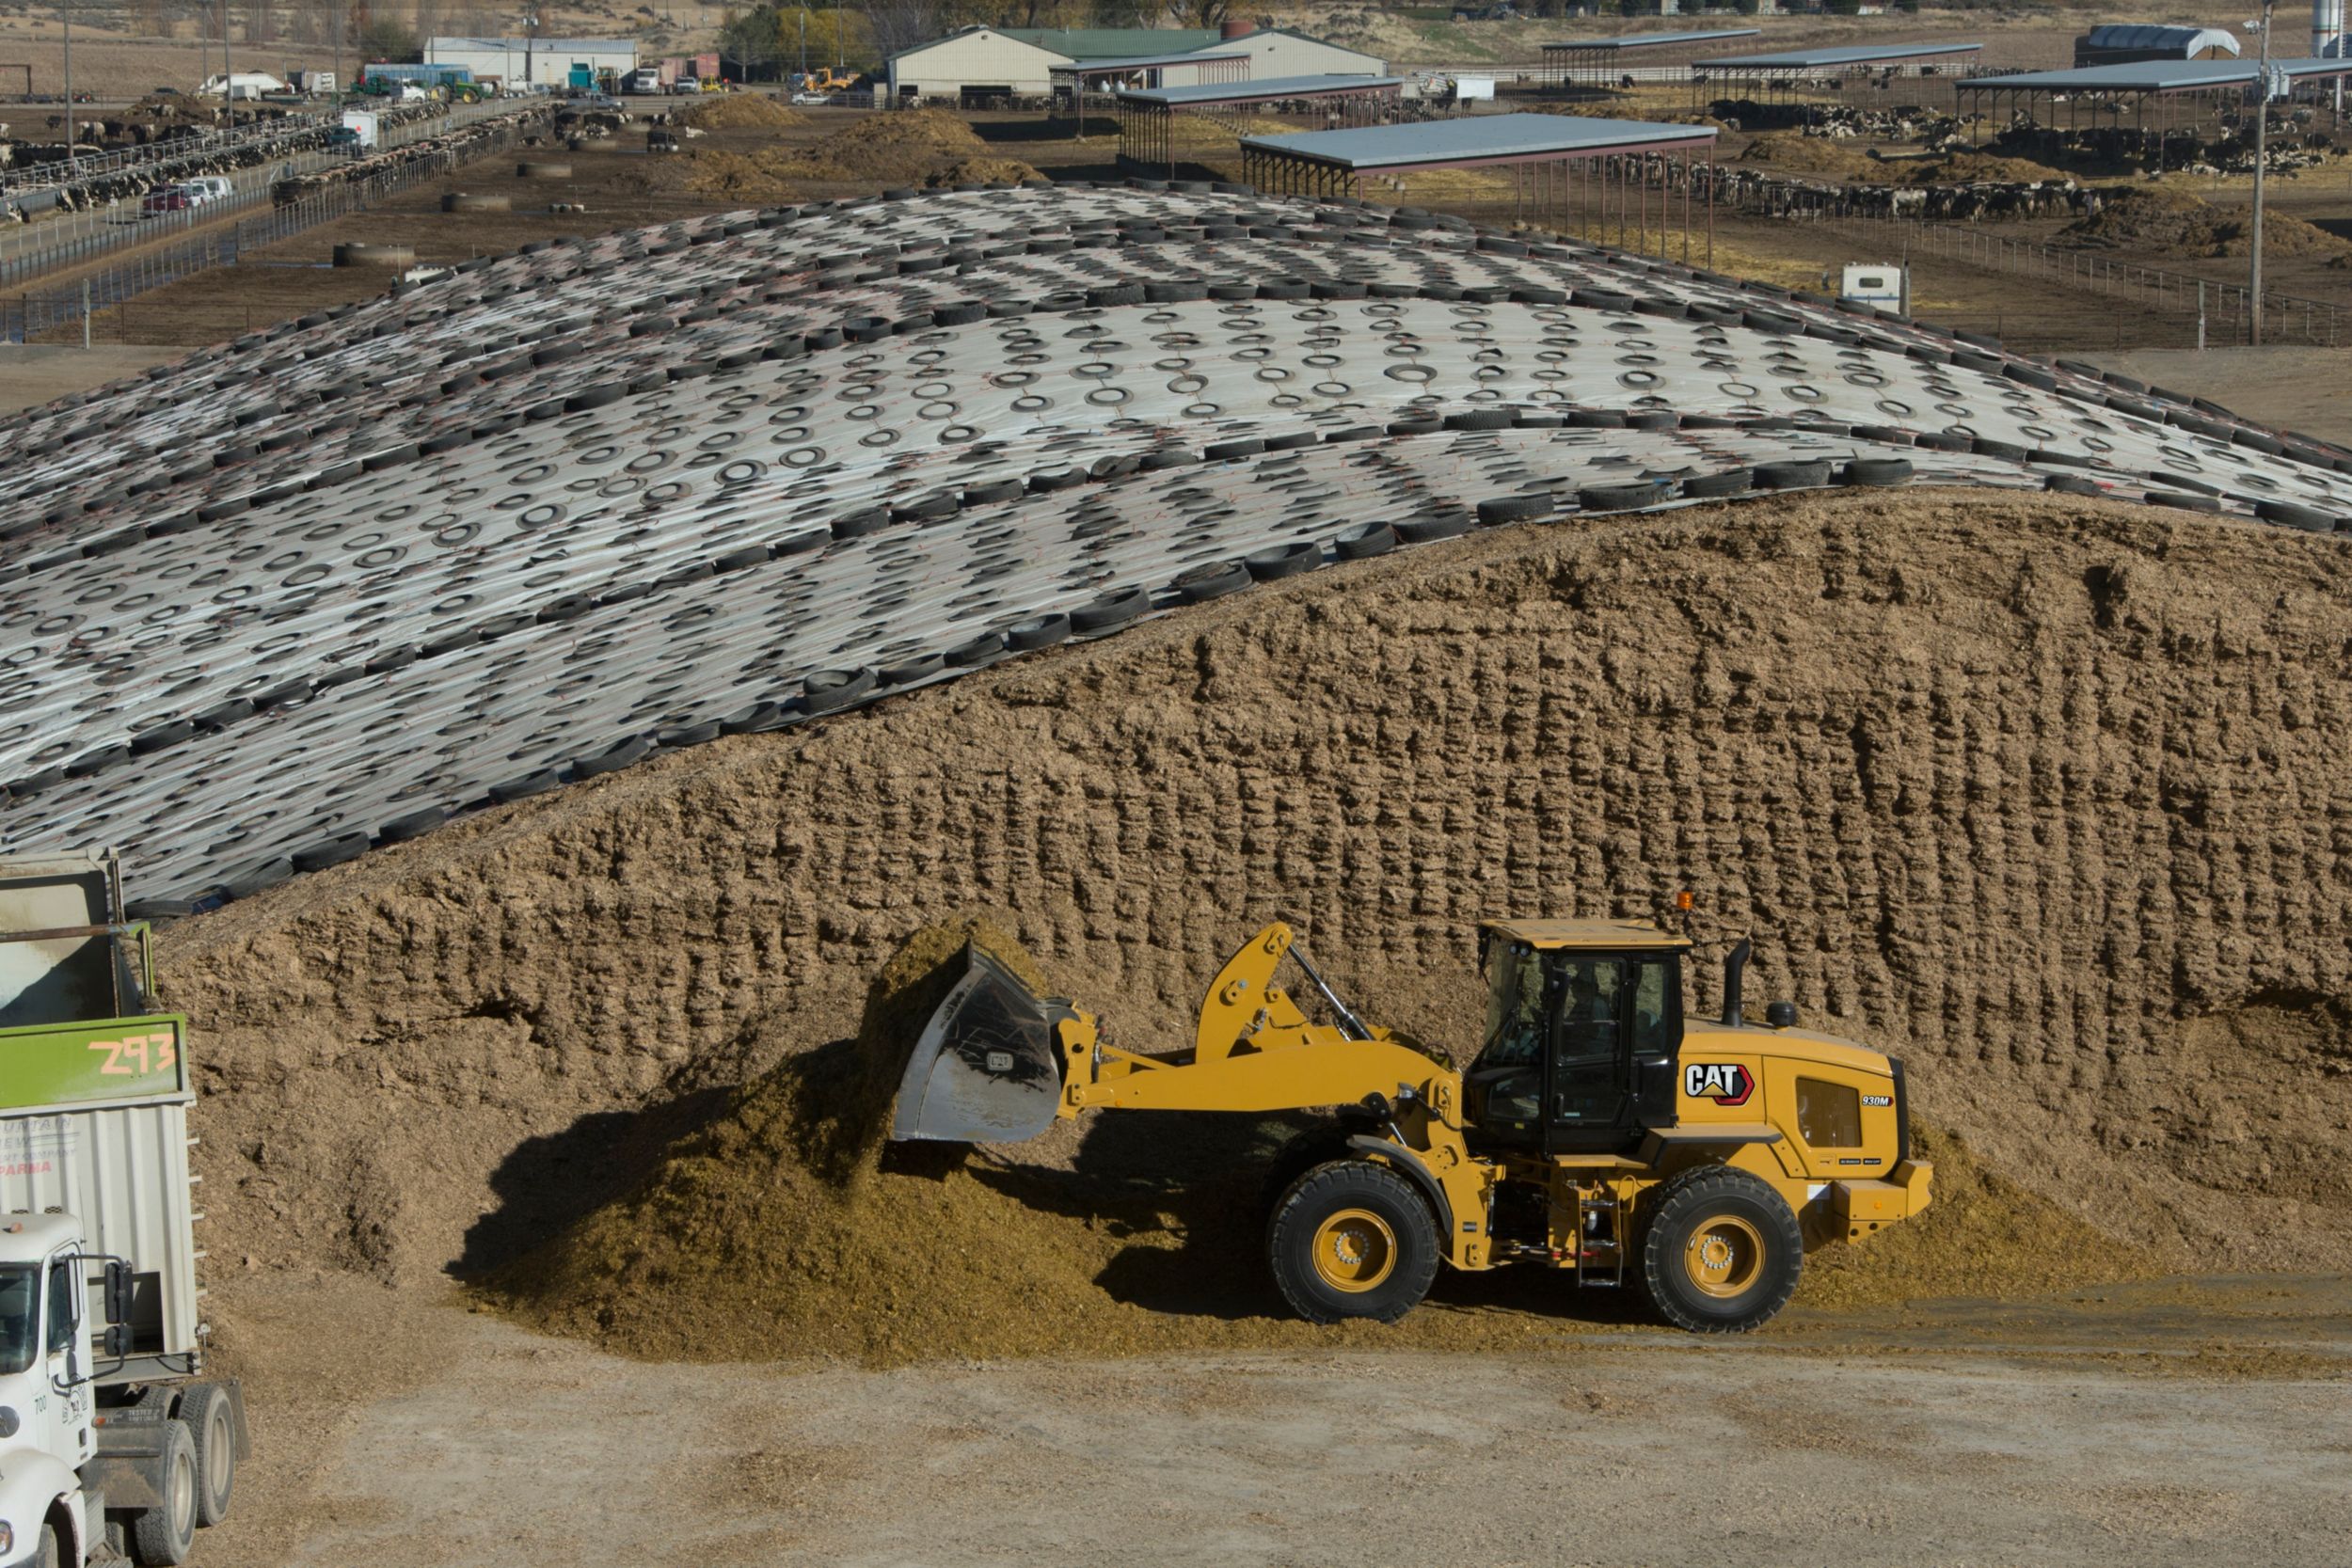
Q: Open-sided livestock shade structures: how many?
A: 6